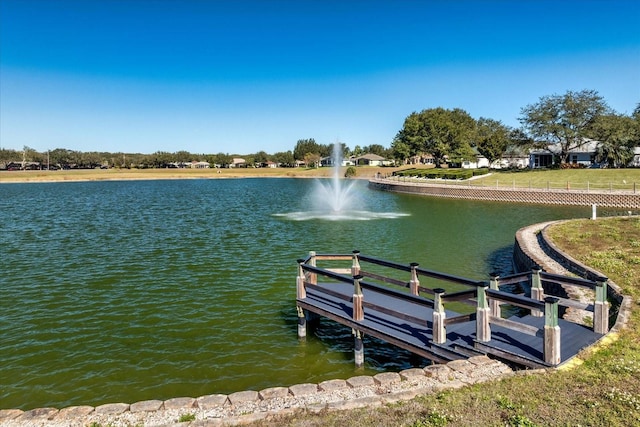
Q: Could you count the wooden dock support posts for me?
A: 11